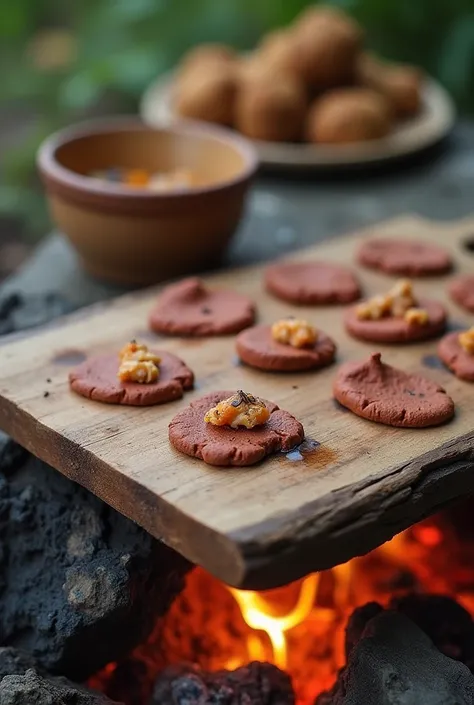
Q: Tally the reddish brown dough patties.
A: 10